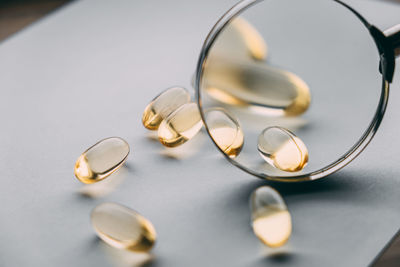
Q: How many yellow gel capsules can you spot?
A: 9